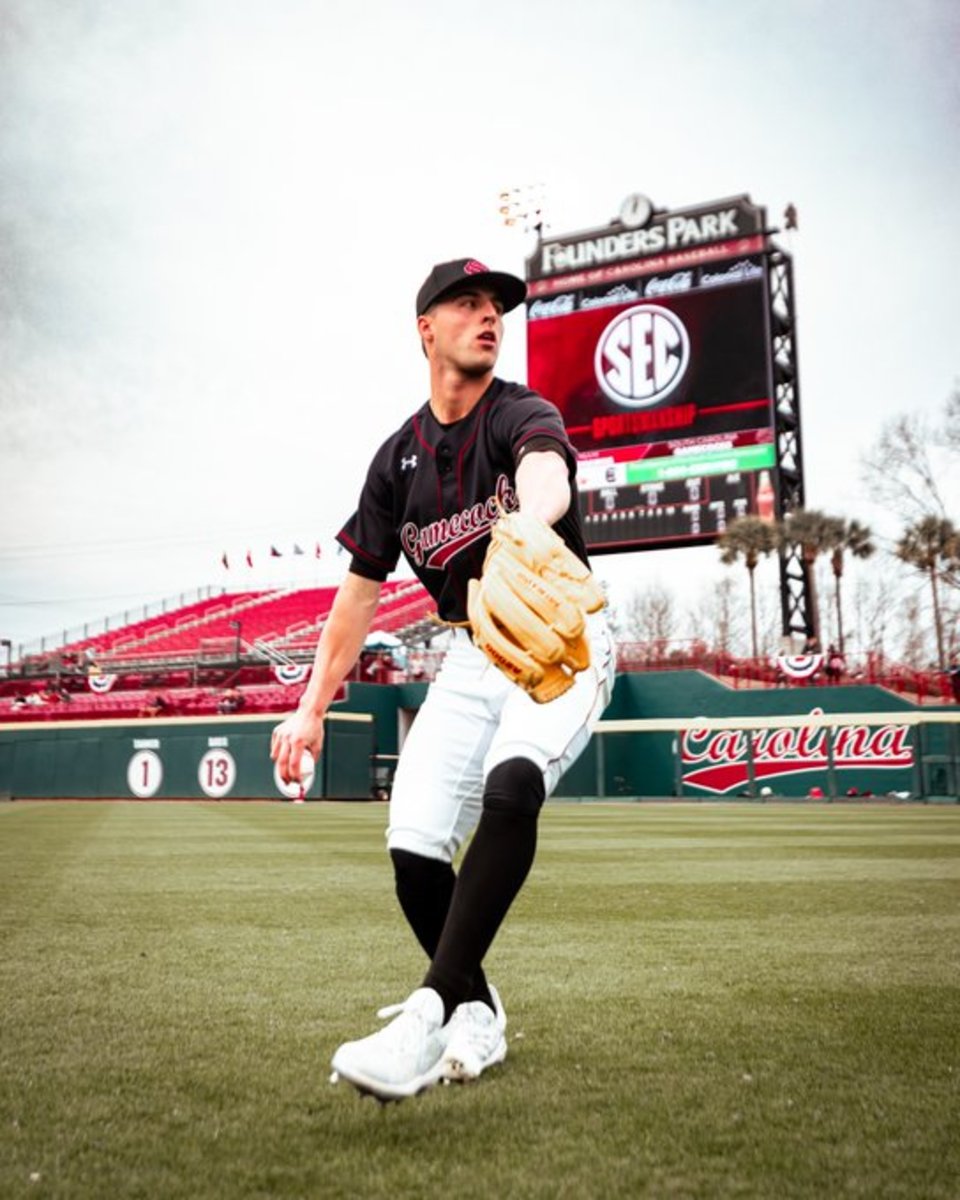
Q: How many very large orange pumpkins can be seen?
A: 0